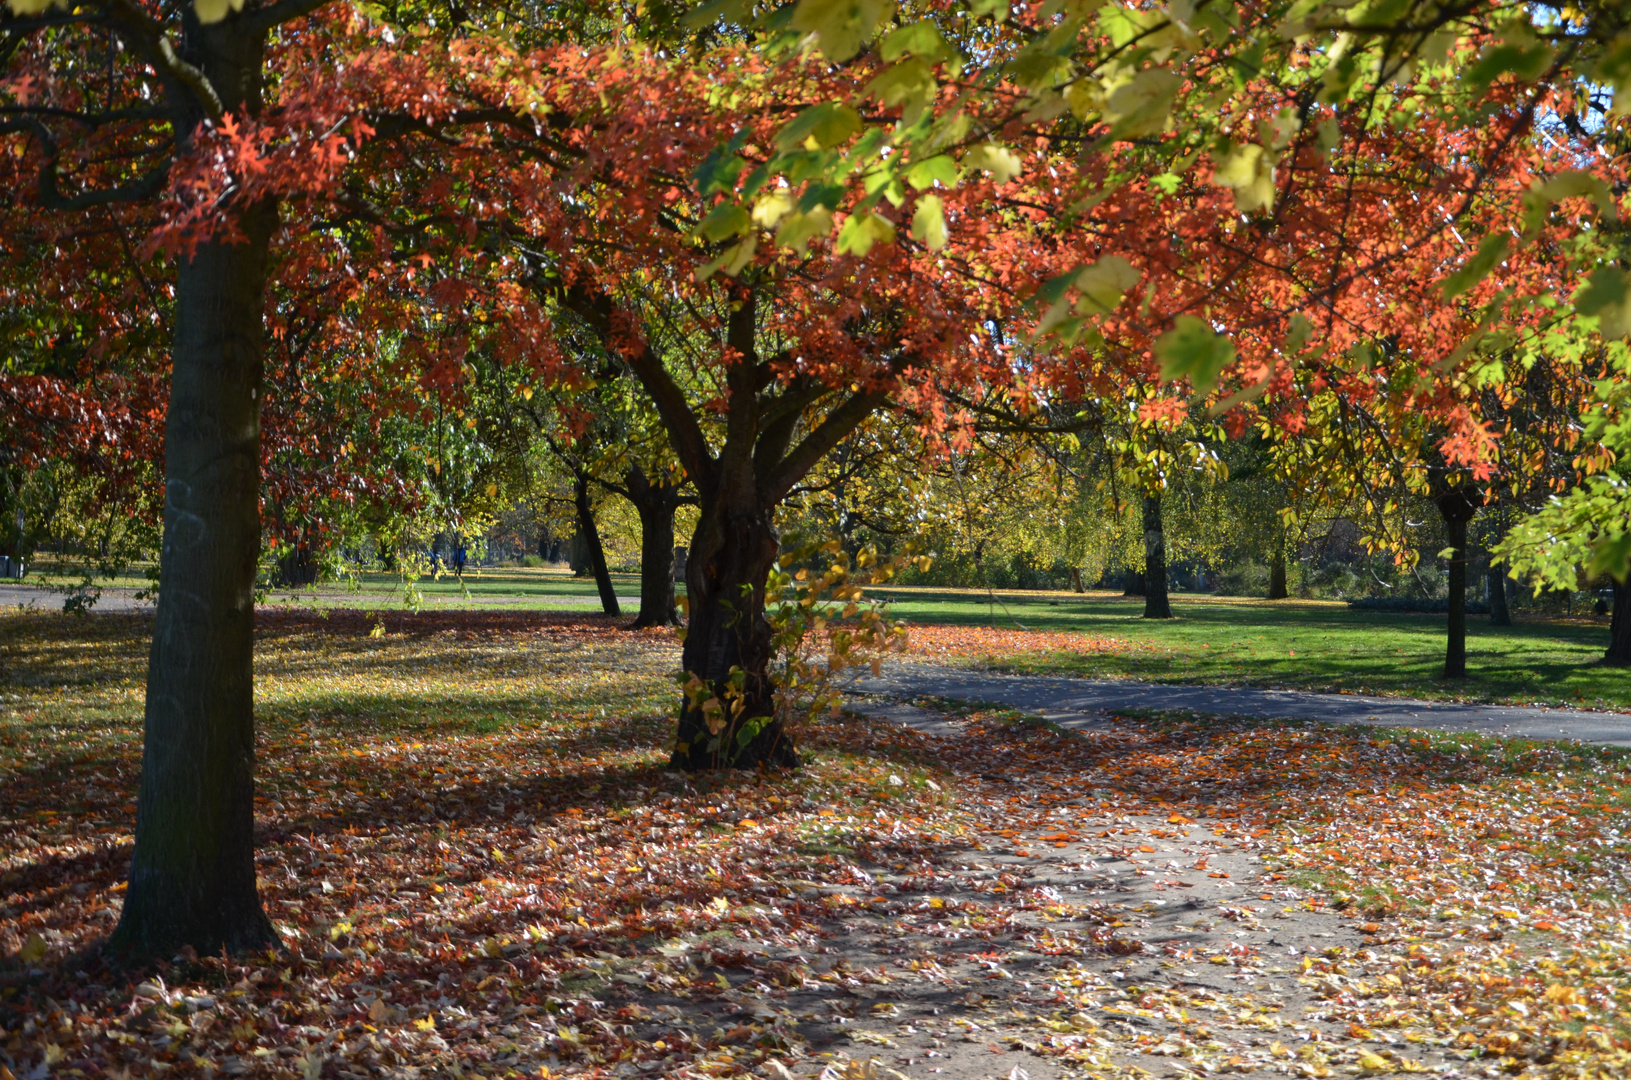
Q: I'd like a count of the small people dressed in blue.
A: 2